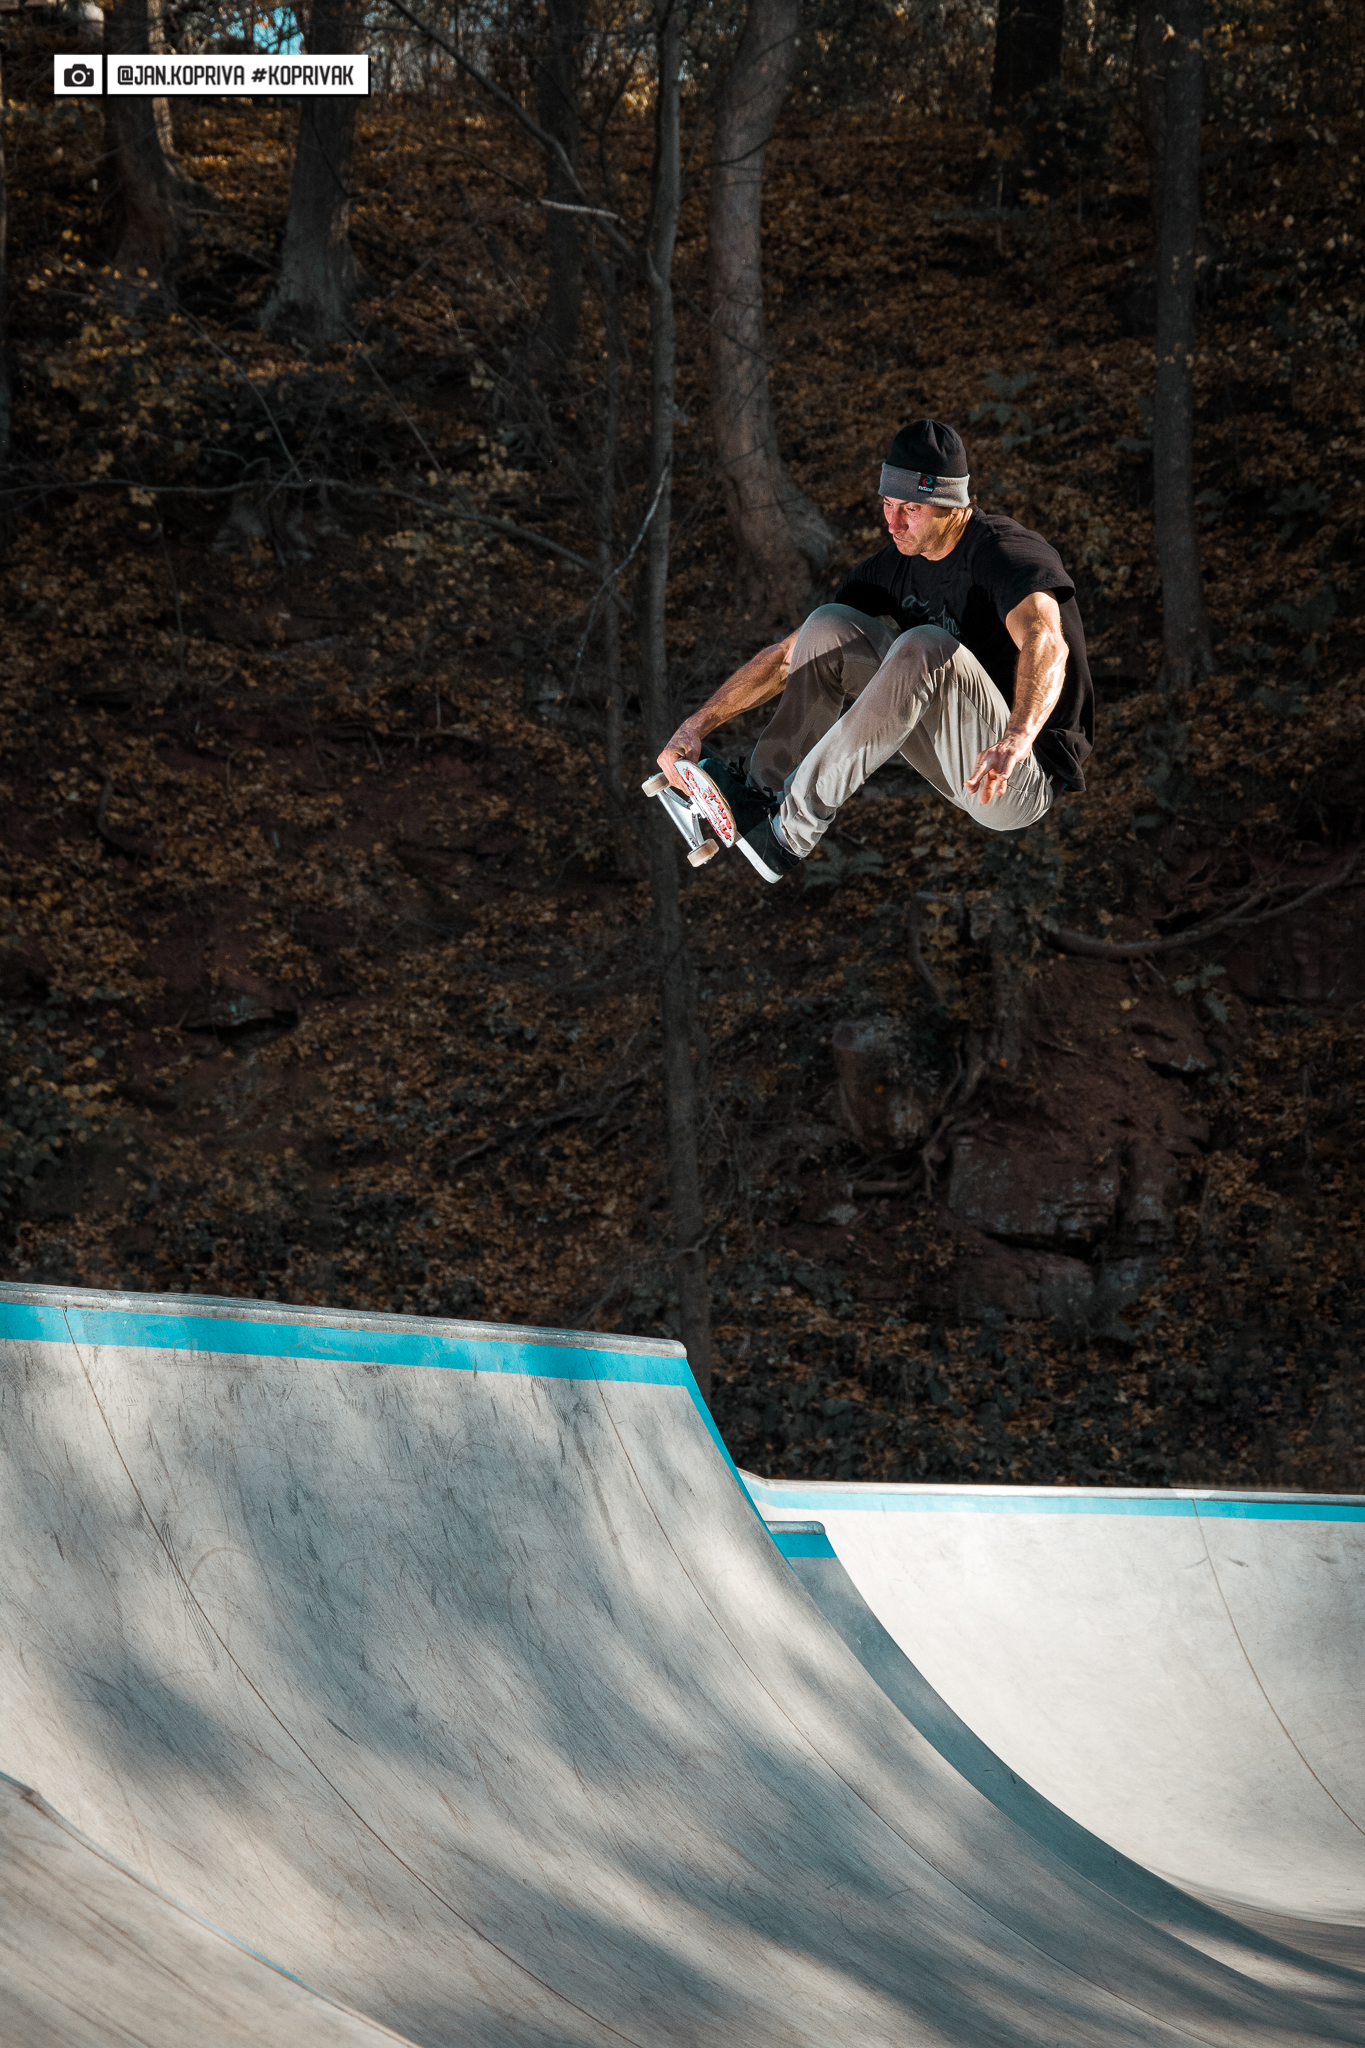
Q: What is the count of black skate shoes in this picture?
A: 2